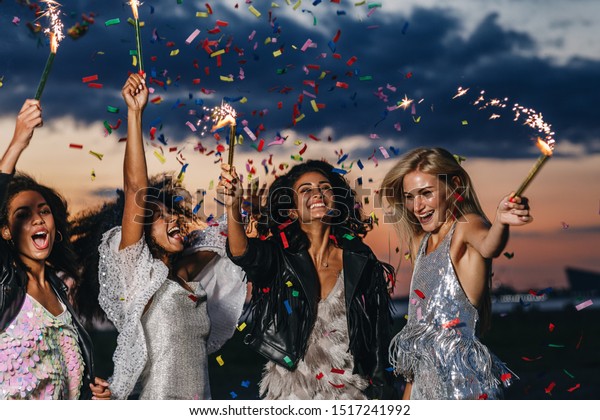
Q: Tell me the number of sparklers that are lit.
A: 4